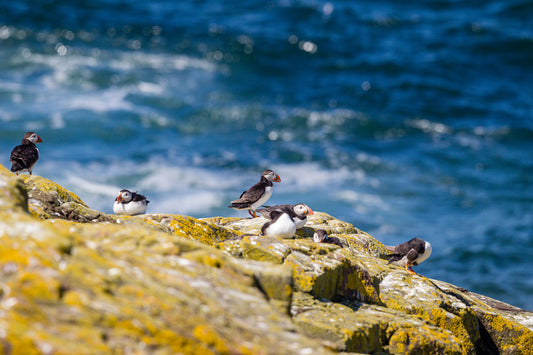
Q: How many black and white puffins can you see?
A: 7